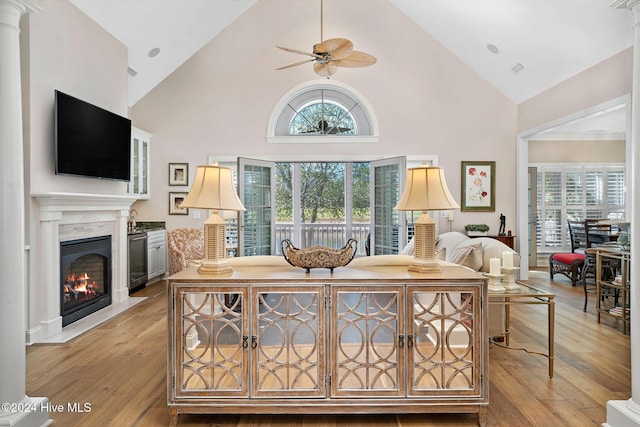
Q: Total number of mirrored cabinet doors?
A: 4